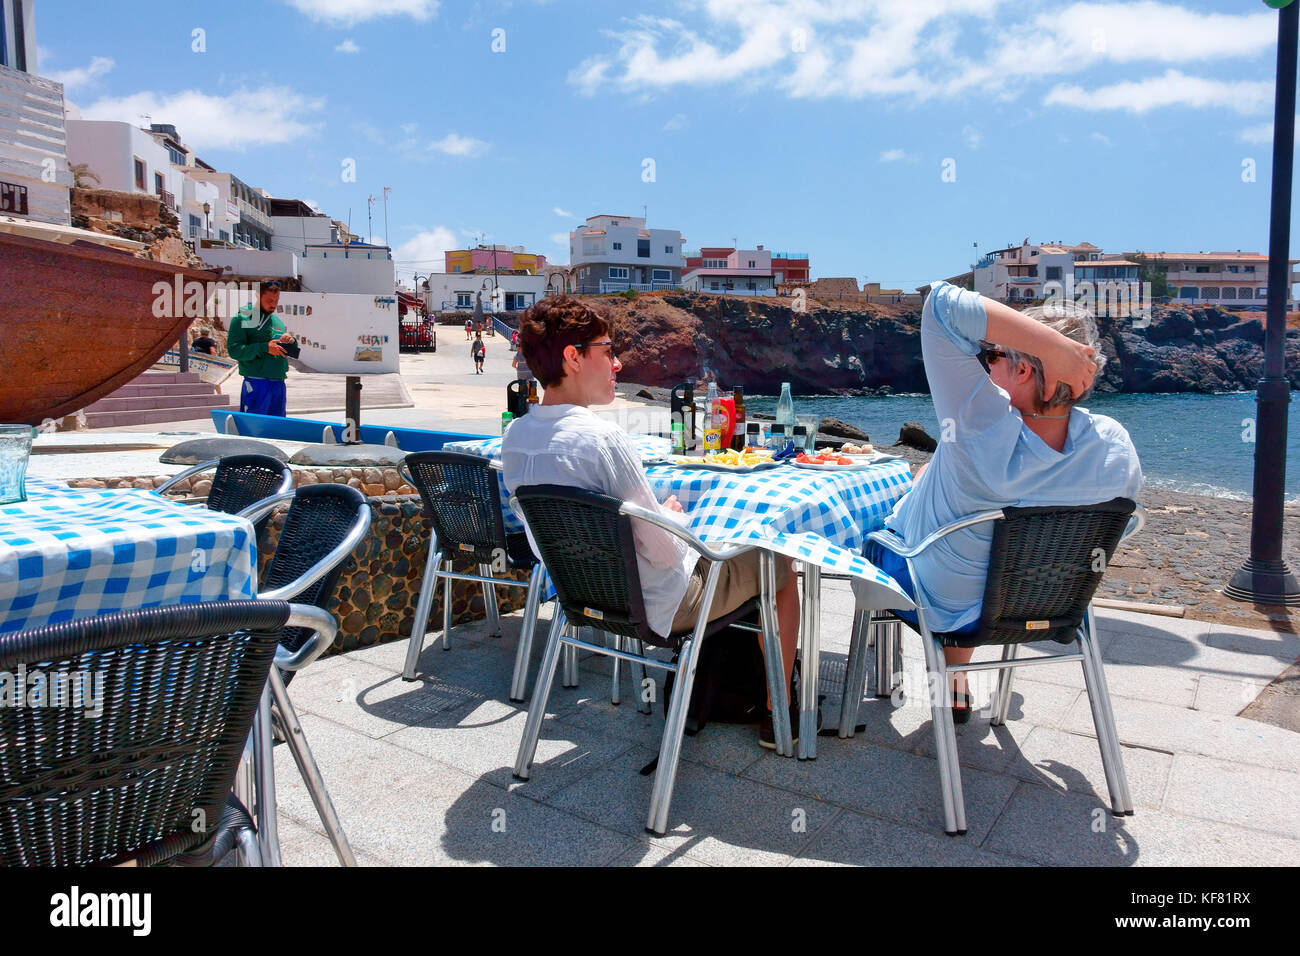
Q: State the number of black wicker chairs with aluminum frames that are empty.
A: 4